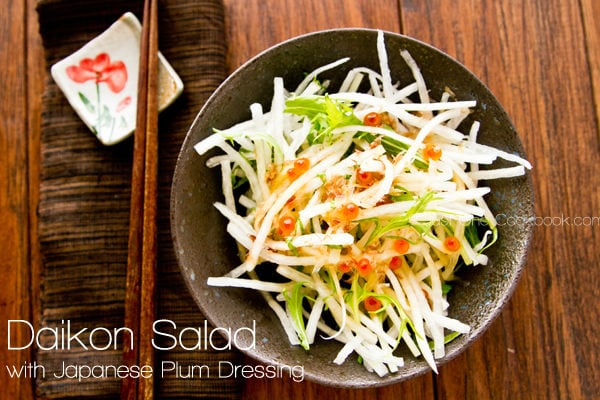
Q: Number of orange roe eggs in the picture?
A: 13